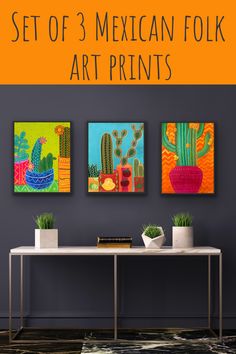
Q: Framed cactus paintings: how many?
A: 3